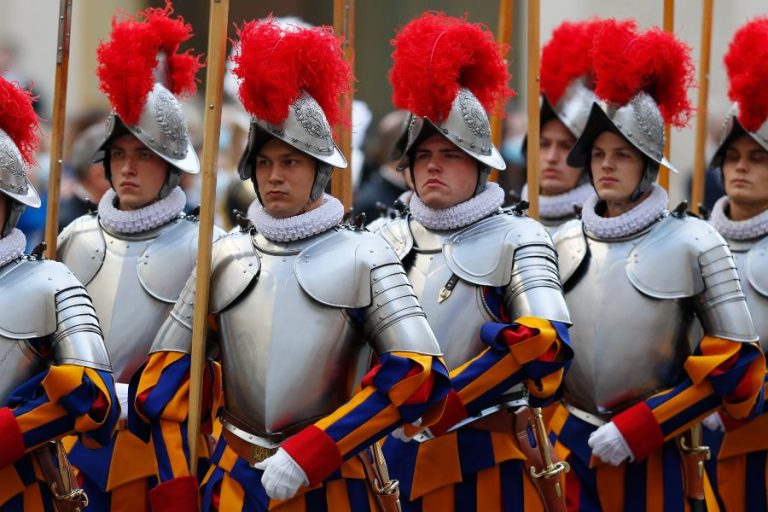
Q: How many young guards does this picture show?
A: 7